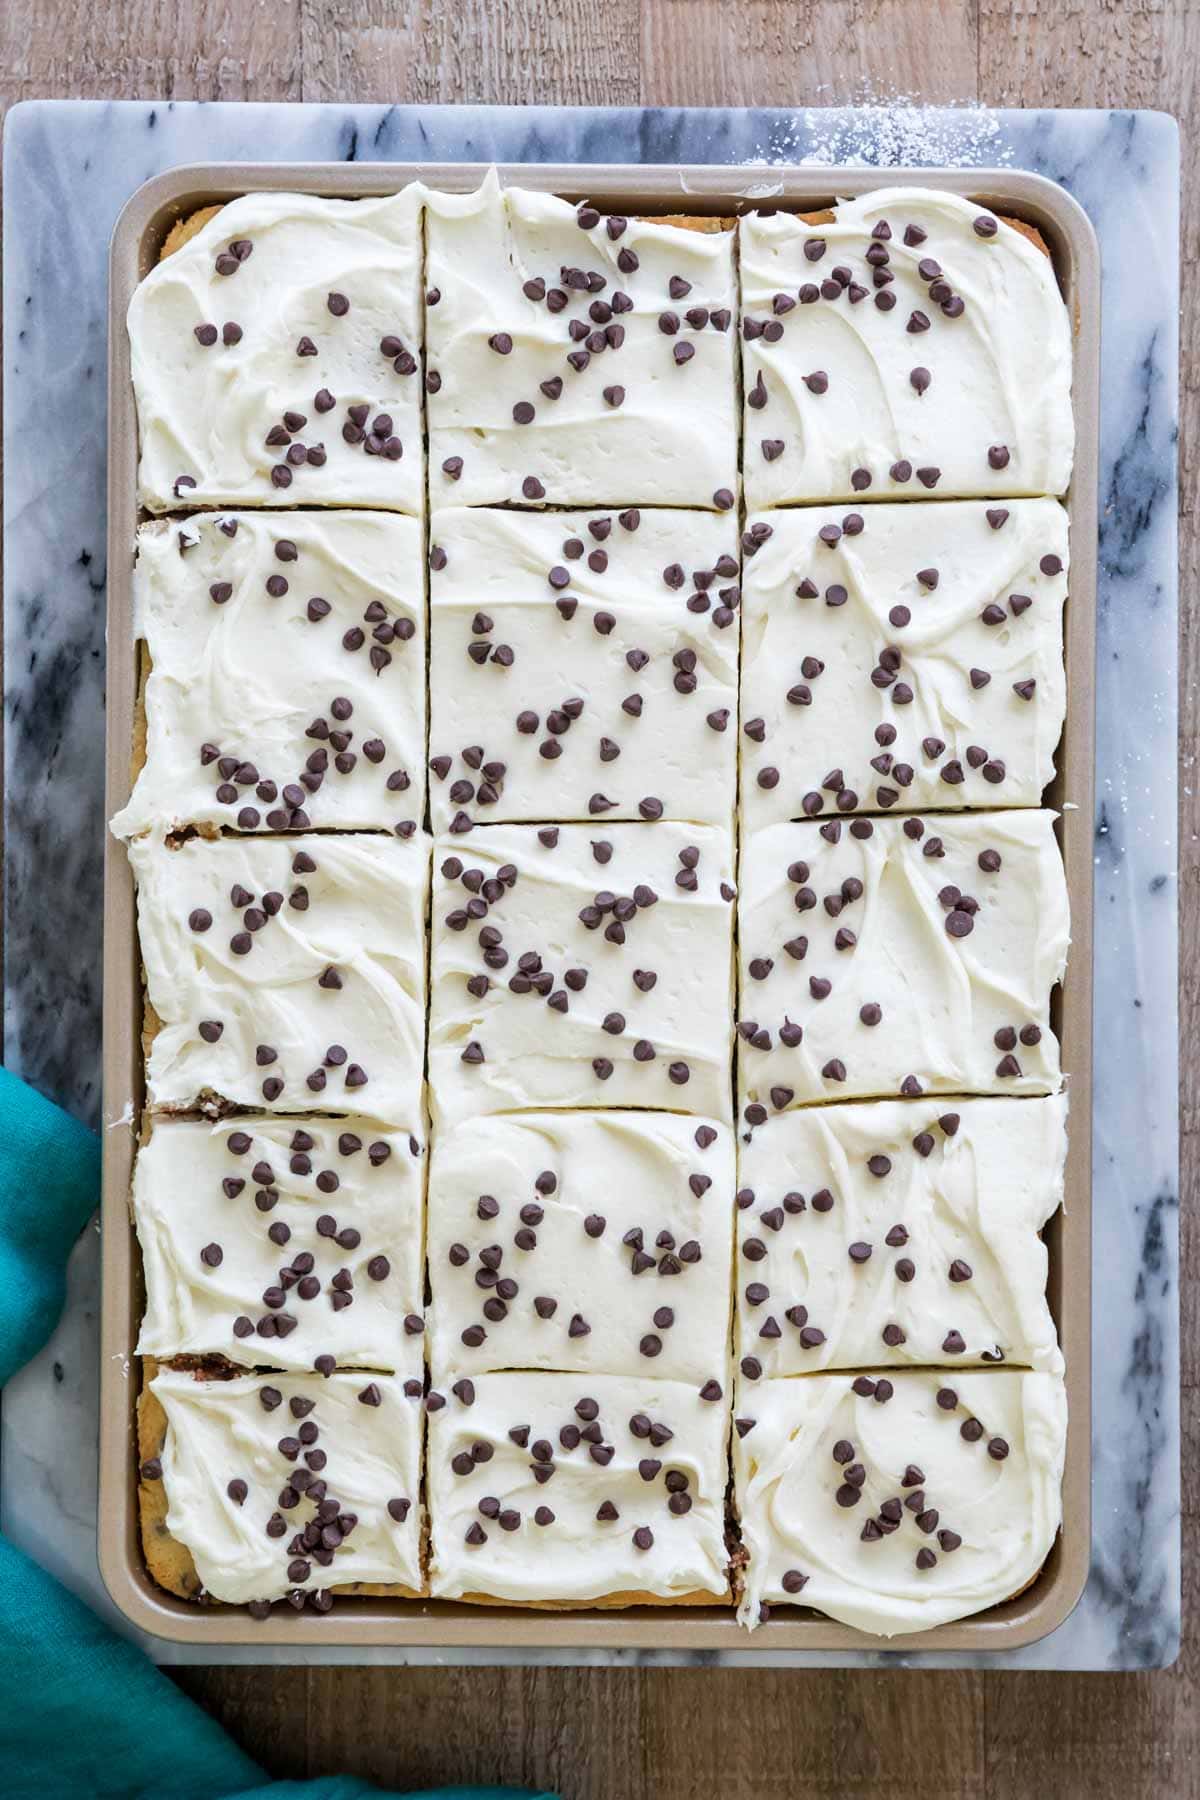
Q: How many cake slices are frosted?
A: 15